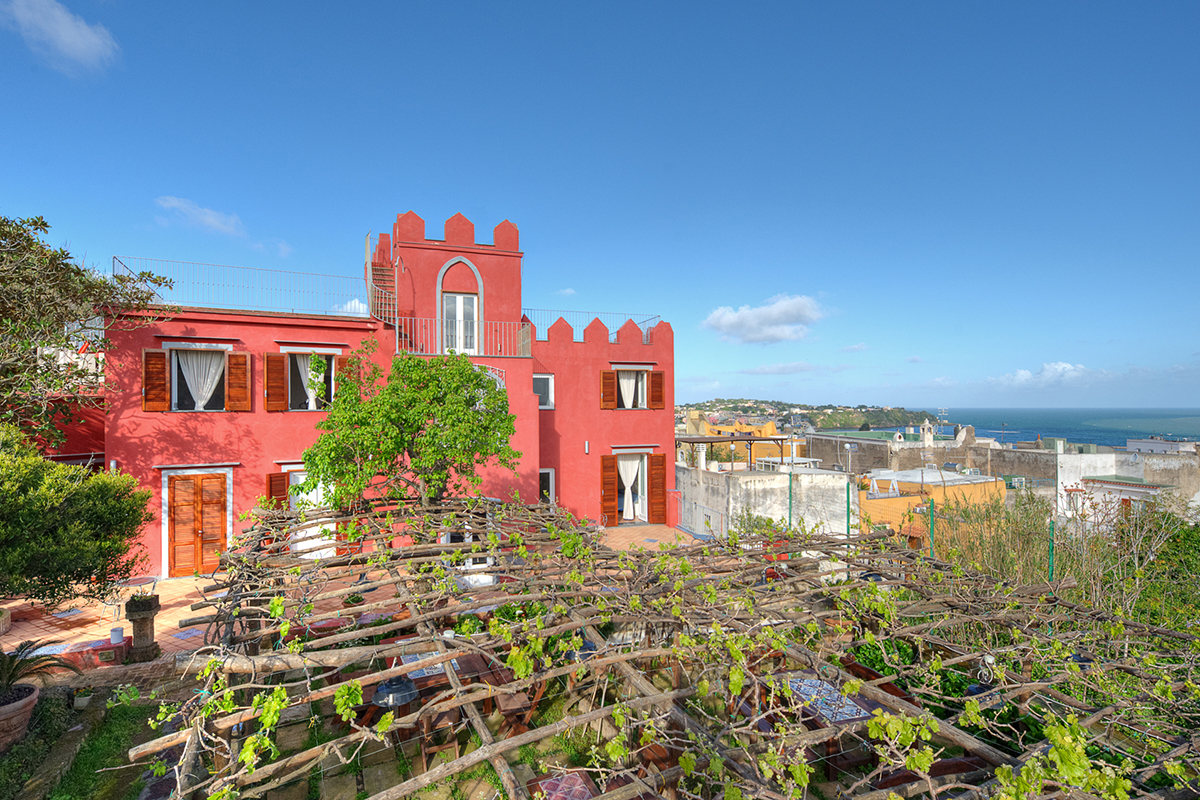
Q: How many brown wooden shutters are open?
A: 10